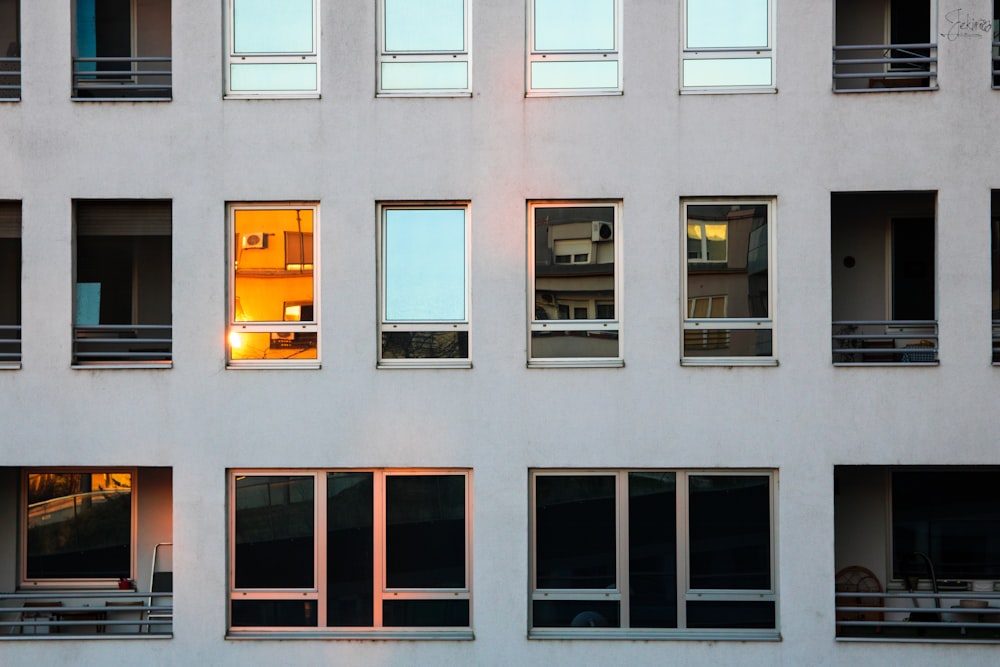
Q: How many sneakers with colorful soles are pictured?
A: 0